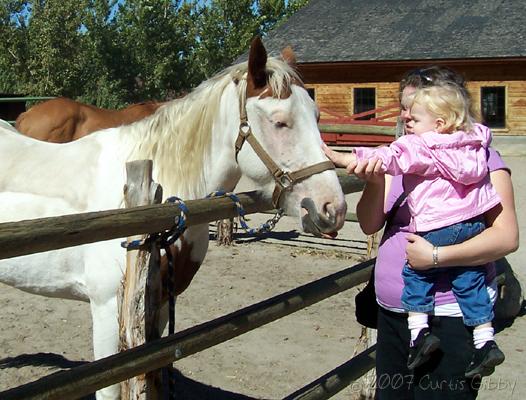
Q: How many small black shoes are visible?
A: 2